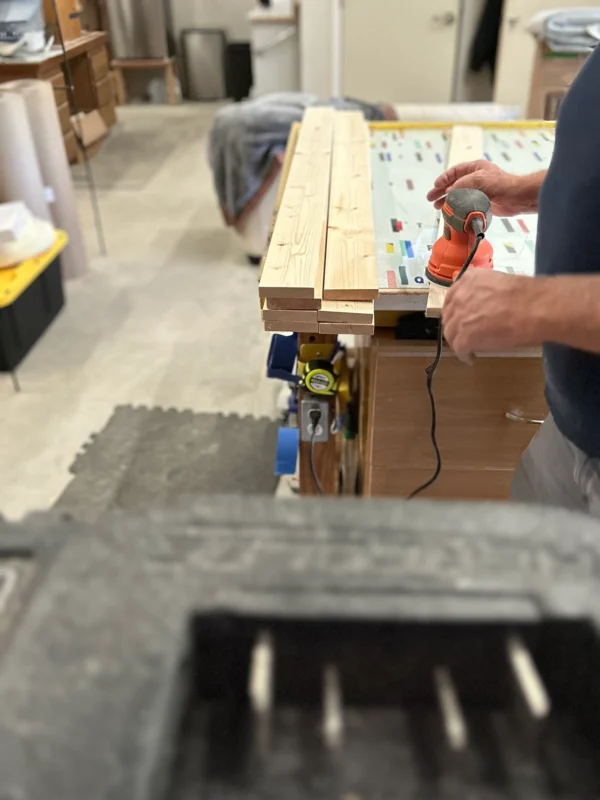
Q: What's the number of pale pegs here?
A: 4